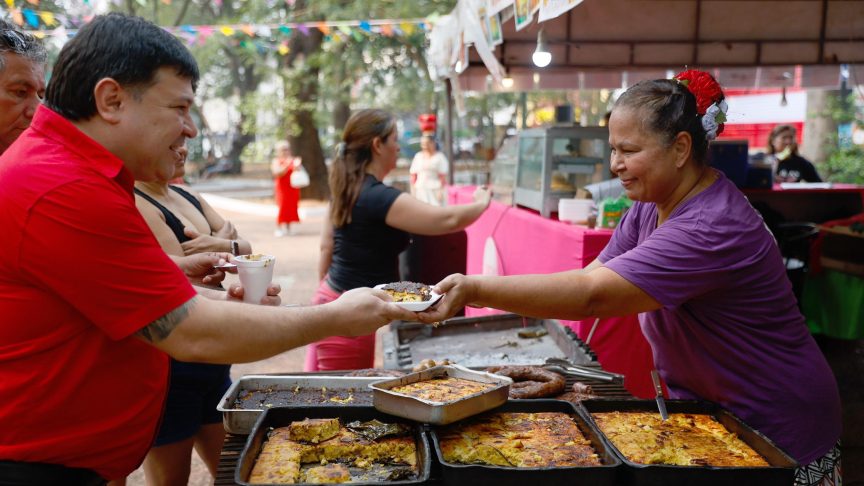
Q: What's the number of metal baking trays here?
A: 5